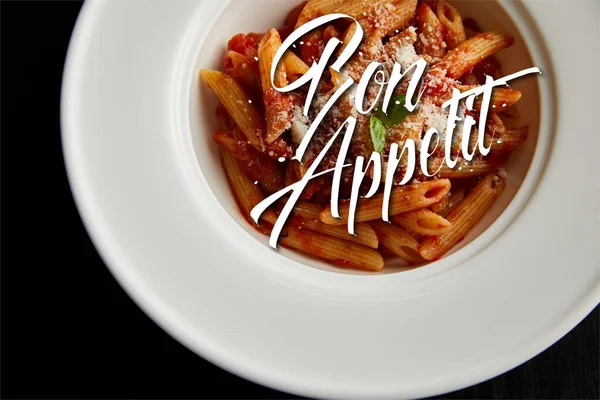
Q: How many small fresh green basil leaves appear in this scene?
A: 2